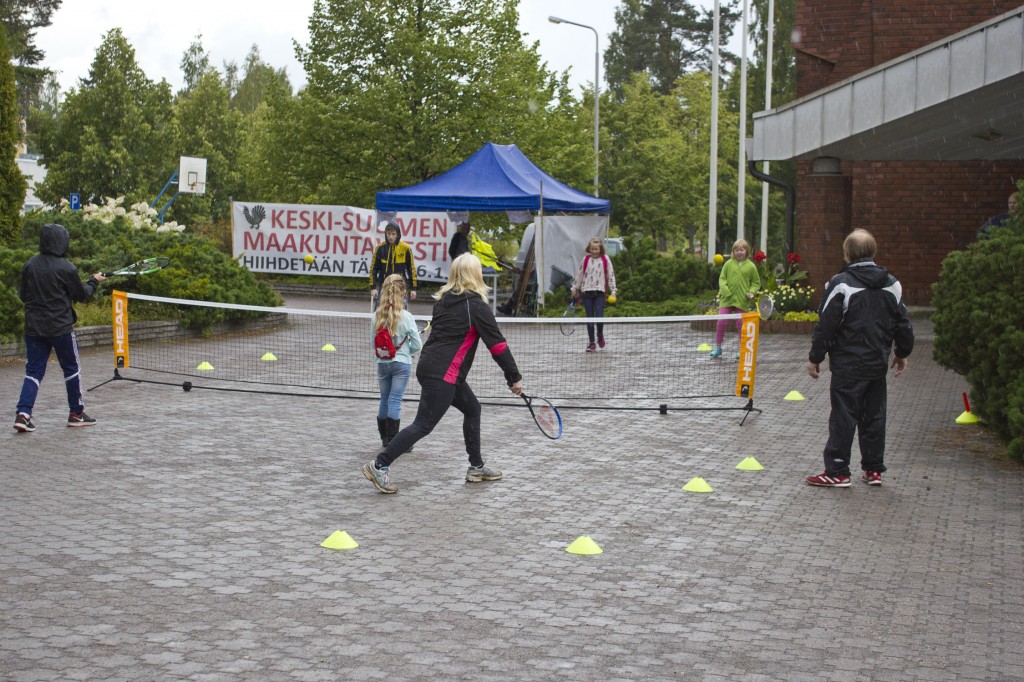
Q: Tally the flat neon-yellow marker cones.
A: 10